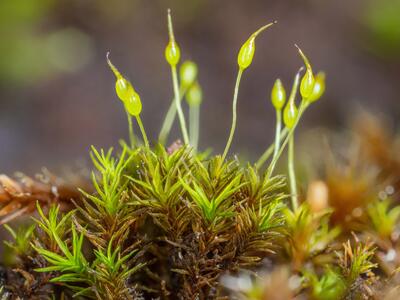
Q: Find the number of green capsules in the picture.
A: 10